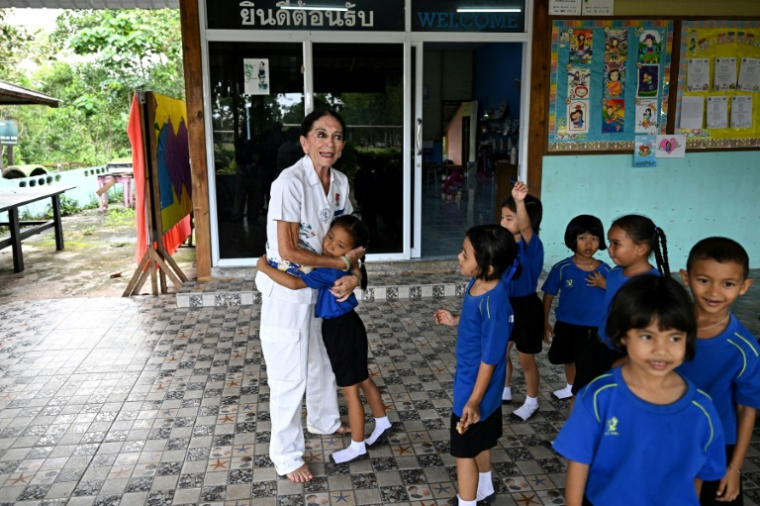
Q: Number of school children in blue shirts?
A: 7